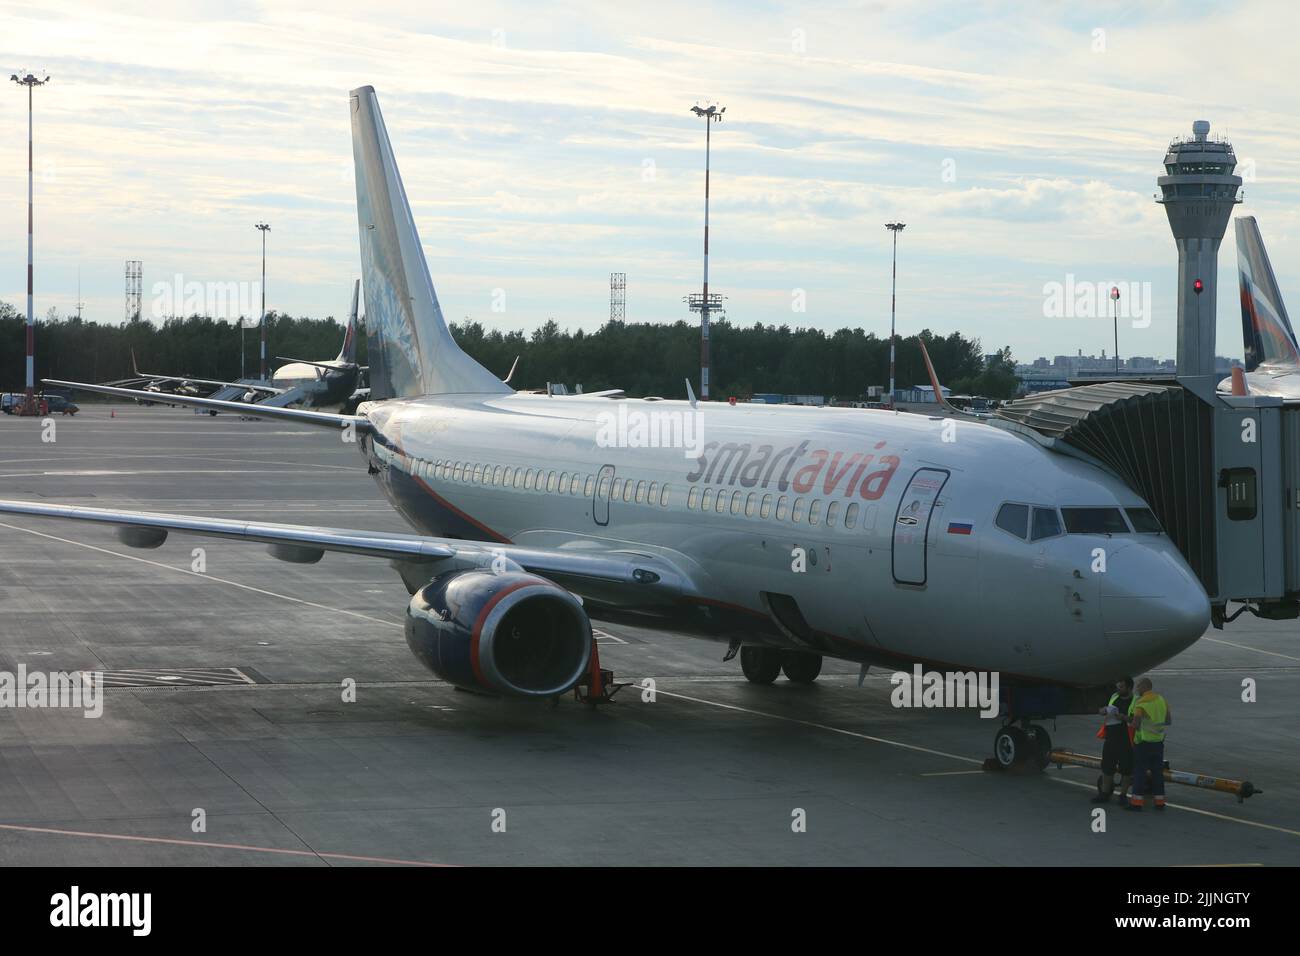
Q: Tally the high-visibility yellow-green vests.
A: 2